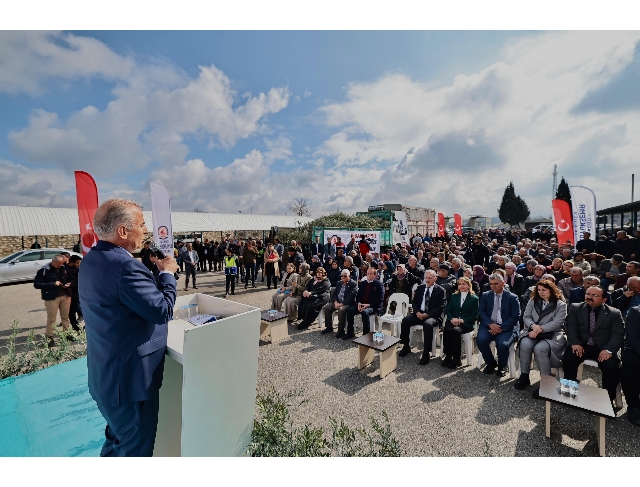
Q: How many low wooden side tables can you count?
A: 3